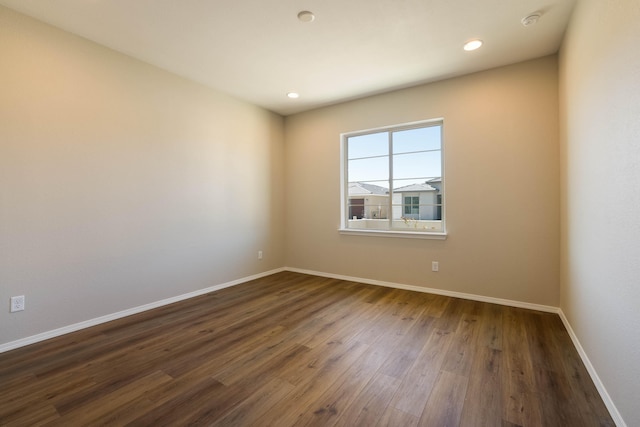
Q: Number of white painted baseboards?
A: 3